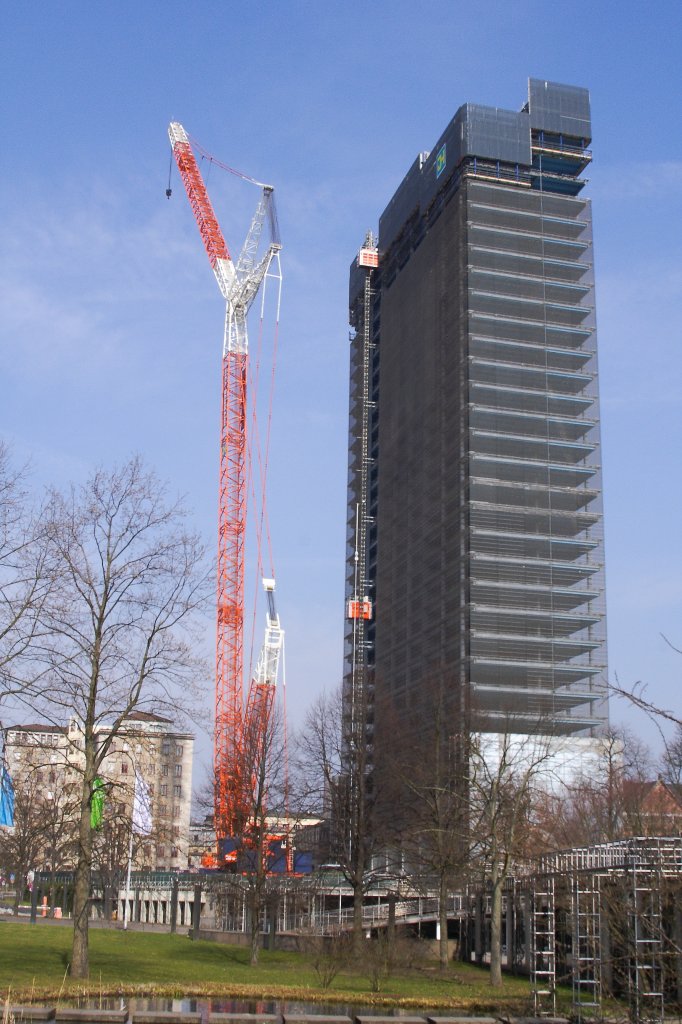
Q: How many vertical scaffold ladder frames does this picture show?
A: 3